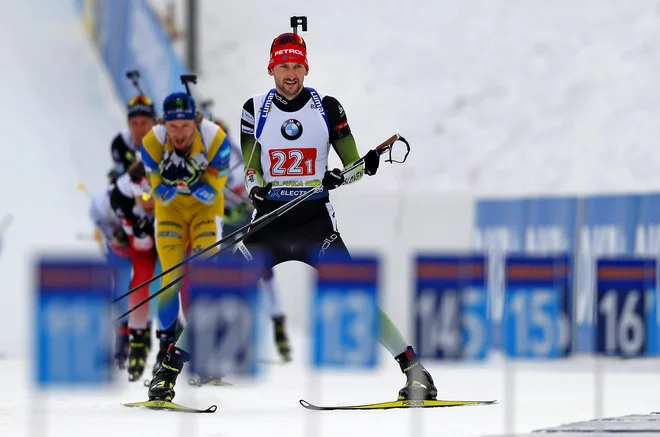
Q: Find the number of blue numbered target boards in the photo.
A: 6